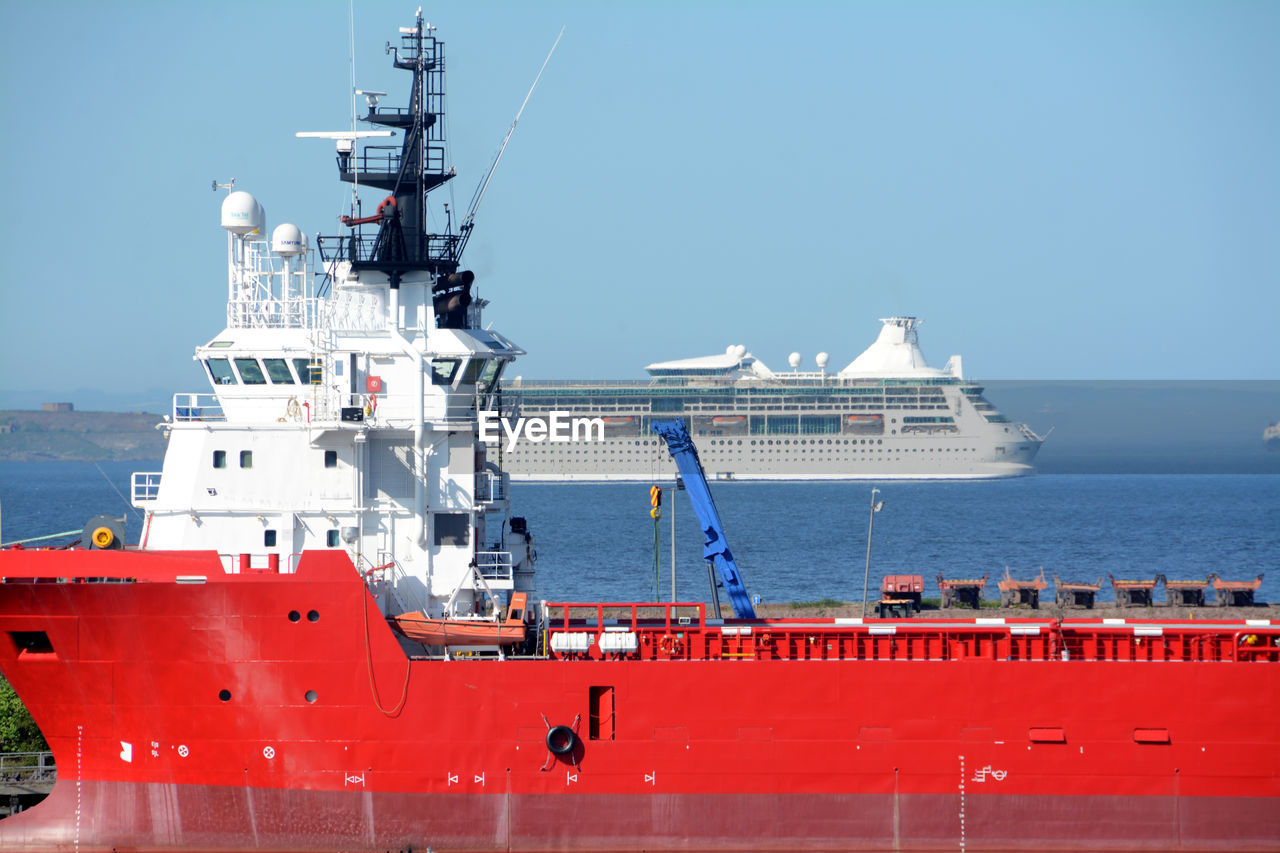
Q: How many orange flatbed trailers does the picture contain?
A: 6